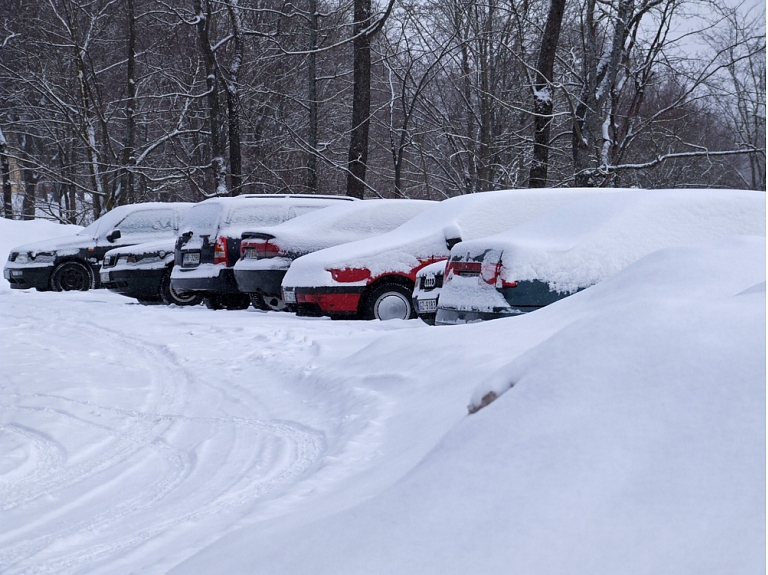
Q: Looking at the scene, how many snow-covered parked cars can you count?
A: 7